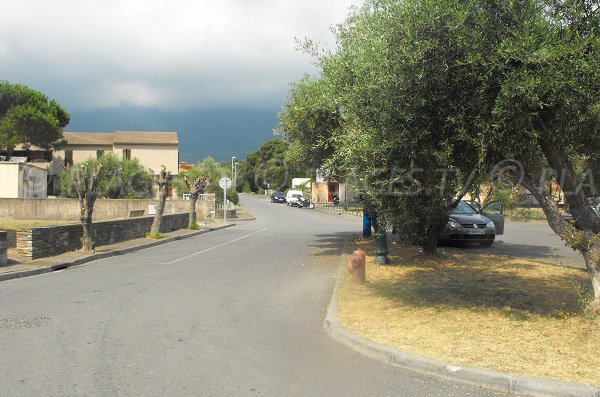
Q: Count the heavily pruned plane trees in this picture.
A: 3